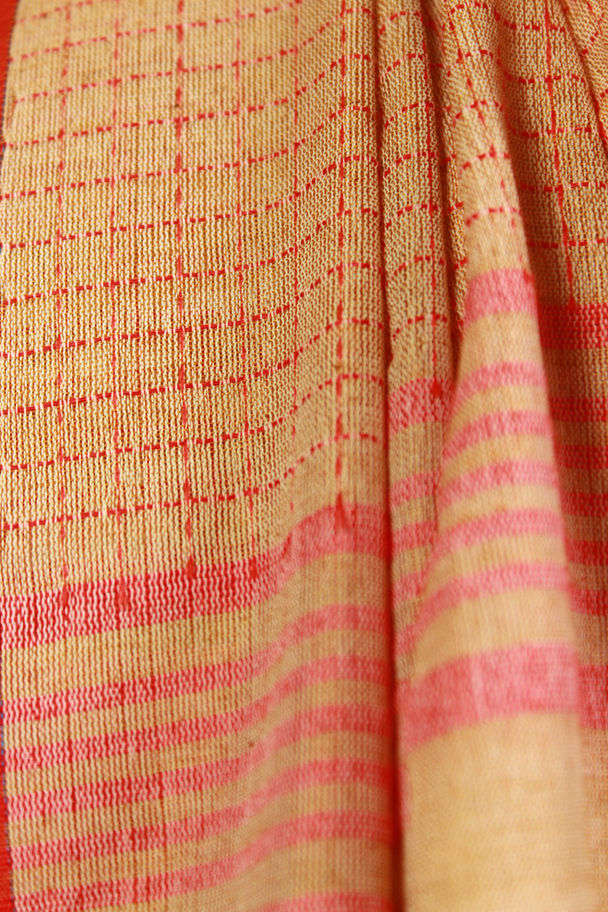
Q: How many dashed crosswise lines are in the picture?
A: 11